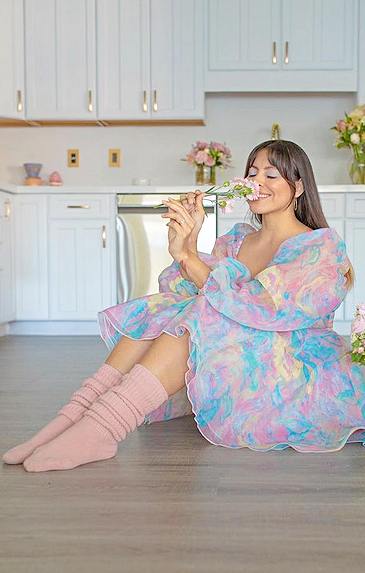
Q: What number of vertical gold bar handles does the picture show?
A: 8